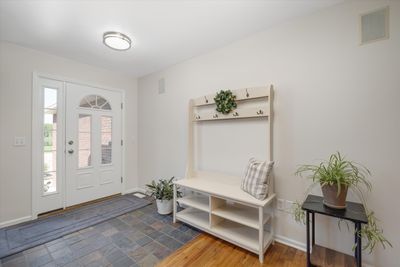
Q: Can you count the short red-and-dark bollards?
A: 0